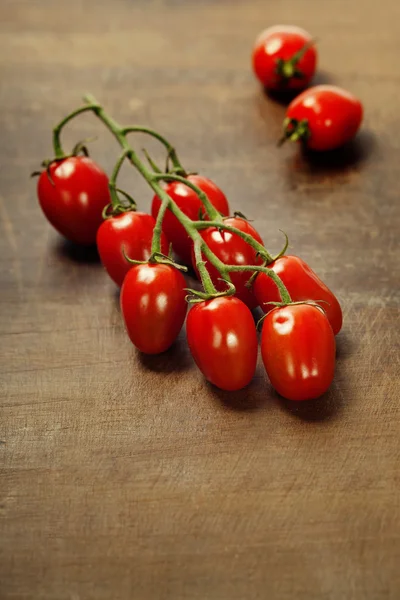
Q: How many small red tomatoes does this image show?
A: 10